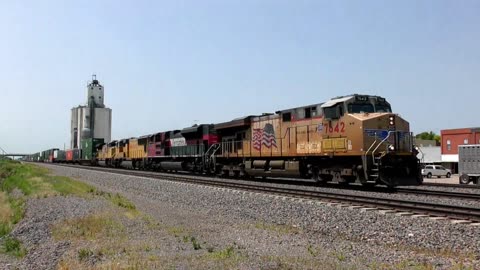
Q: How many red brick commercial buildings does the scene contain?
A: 1